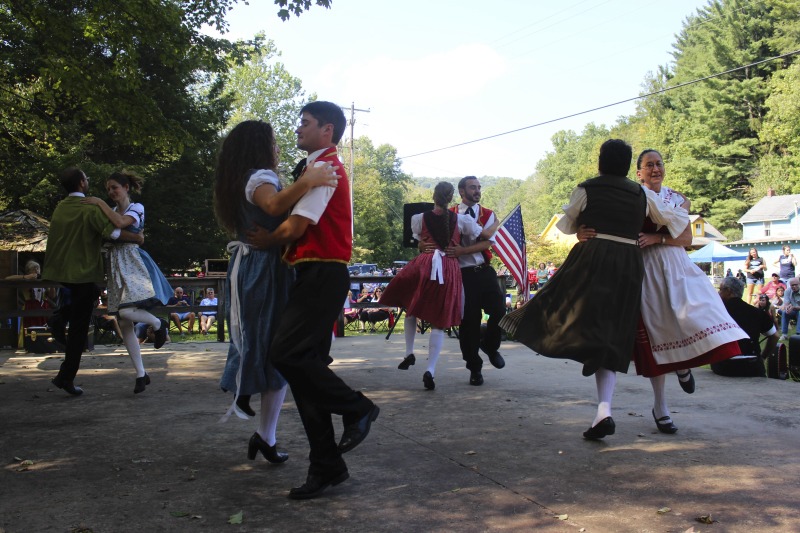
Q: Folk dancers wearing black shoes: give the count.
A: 8